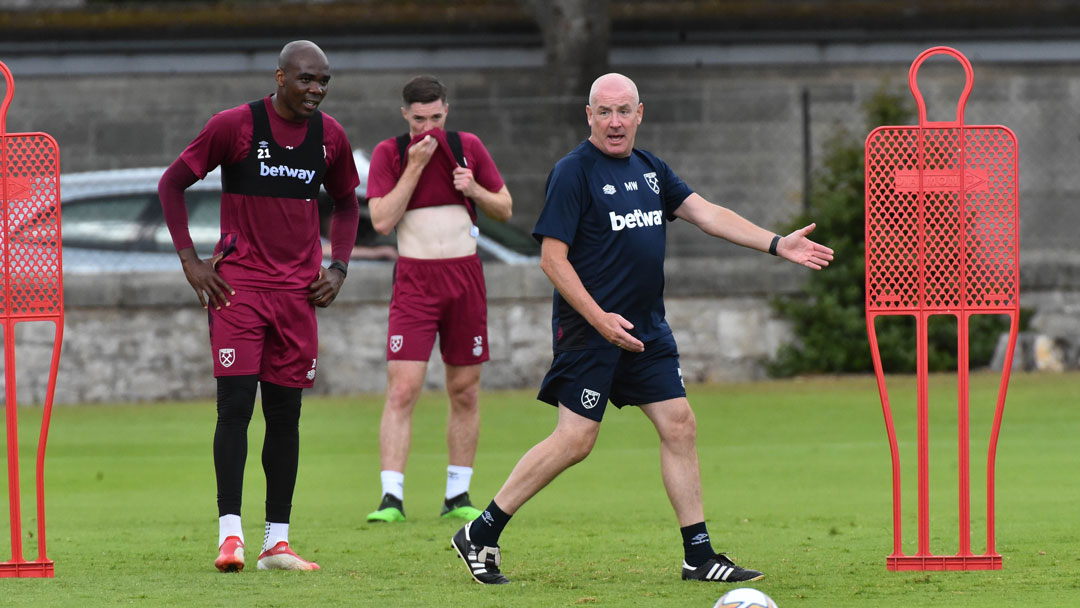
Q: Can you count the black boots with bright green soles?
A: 2